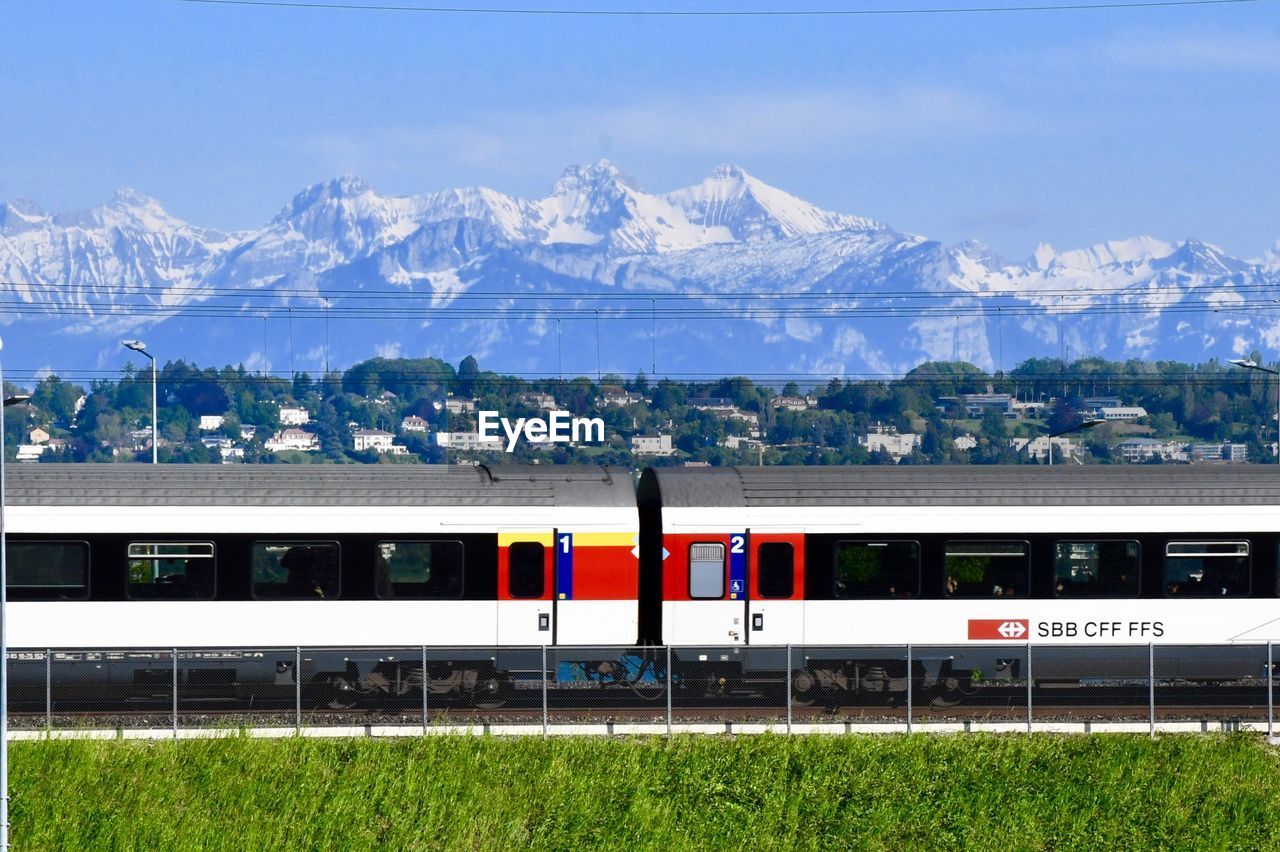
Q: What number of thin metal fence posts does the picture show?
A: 11